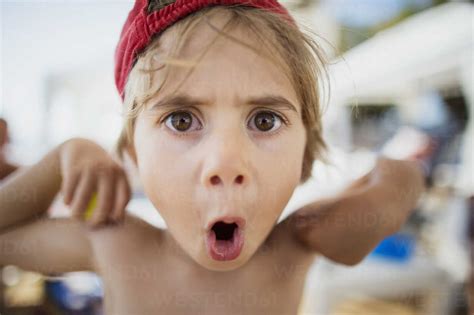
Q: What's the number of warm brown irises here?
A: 2